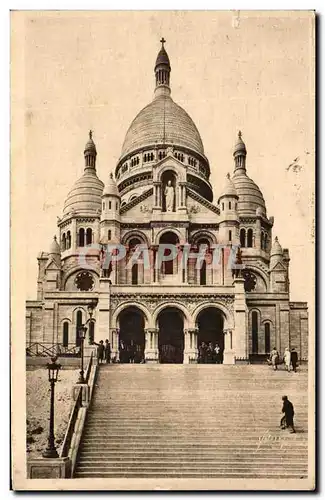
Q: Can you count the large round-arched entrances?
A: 3